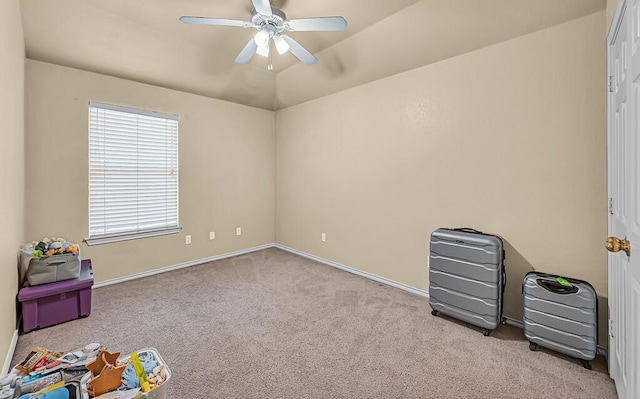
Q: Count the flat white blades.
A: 5